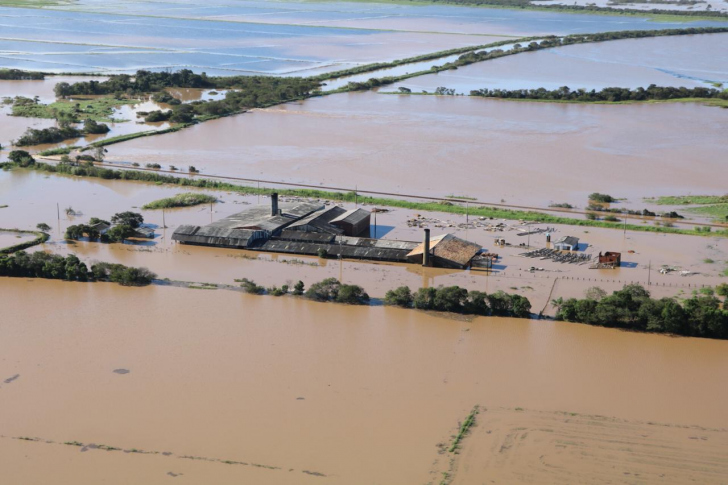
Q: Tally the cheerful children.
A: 0